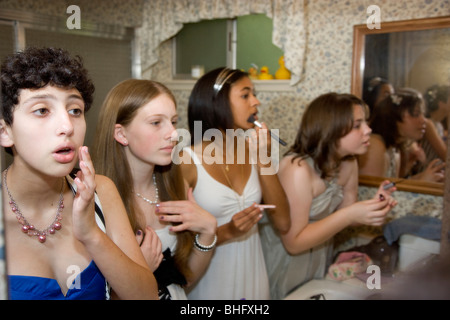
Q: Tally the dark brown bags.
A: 1